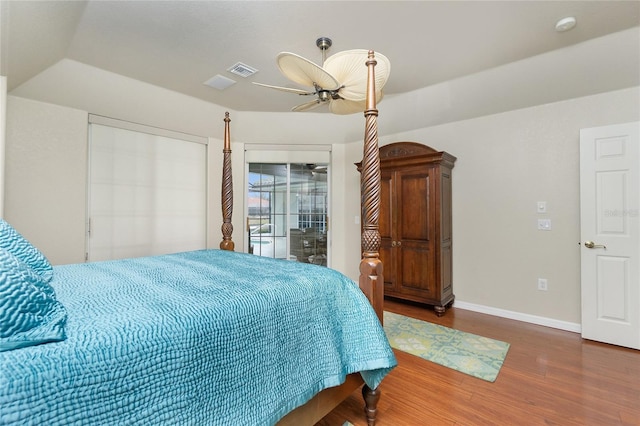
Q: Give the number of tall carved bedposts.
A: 2